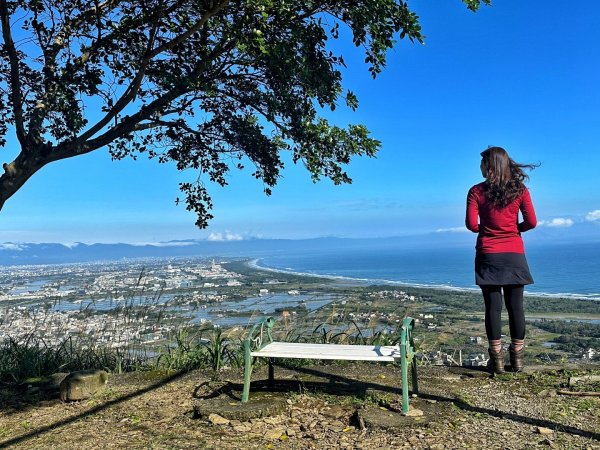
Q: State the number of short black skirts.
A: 1